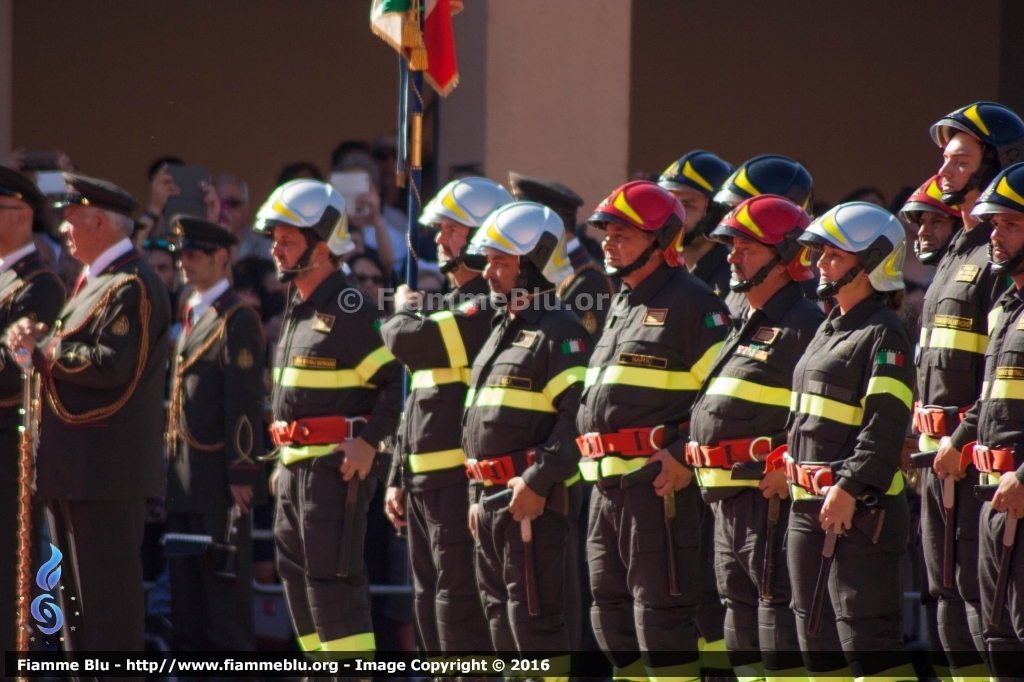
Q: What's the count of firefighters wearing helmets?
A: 11